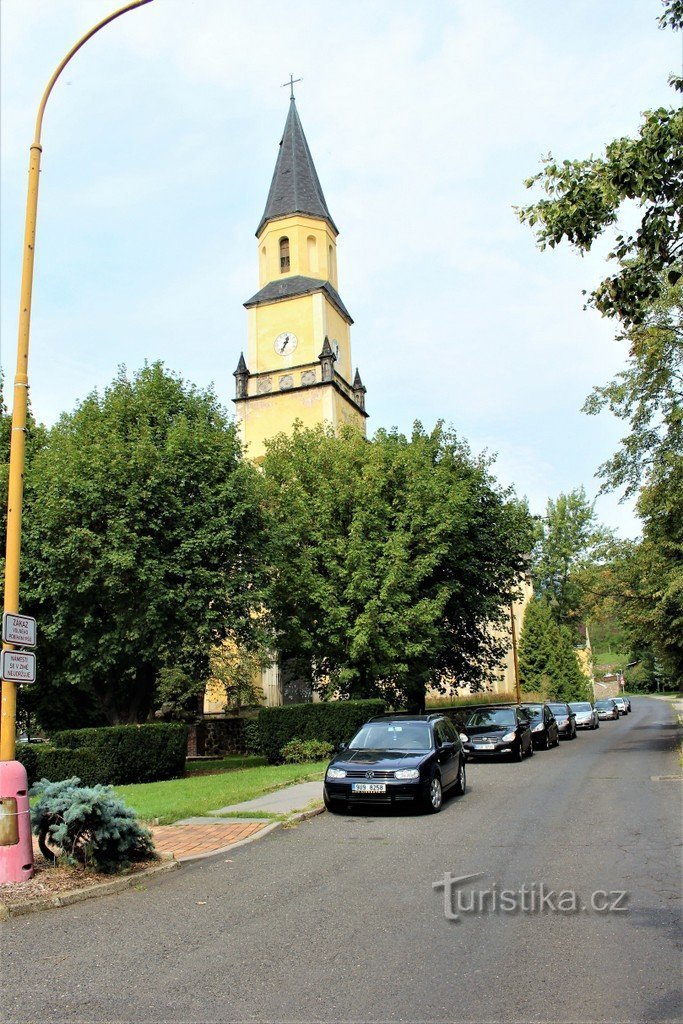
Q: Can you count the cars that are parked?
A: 8